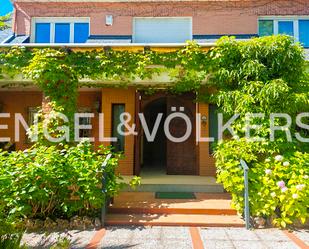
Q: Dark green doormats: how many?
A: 1